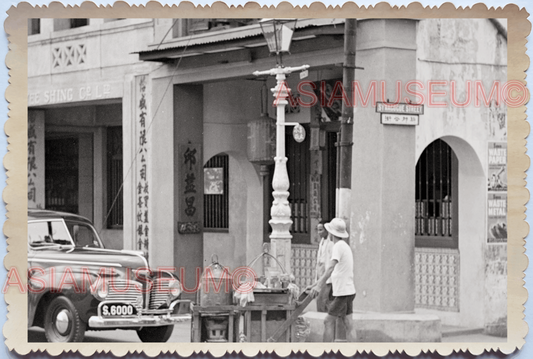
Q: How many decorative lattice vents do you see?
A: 3